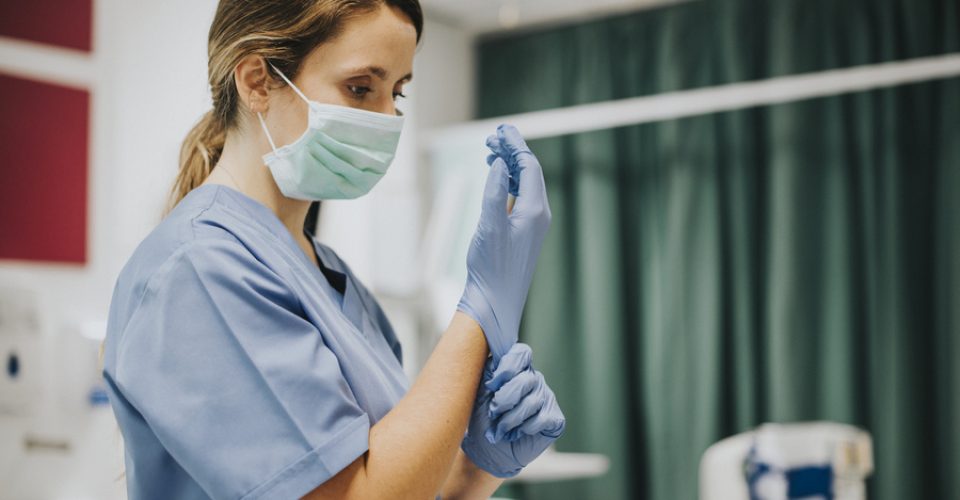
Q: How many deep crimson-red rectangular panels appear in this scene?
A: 2